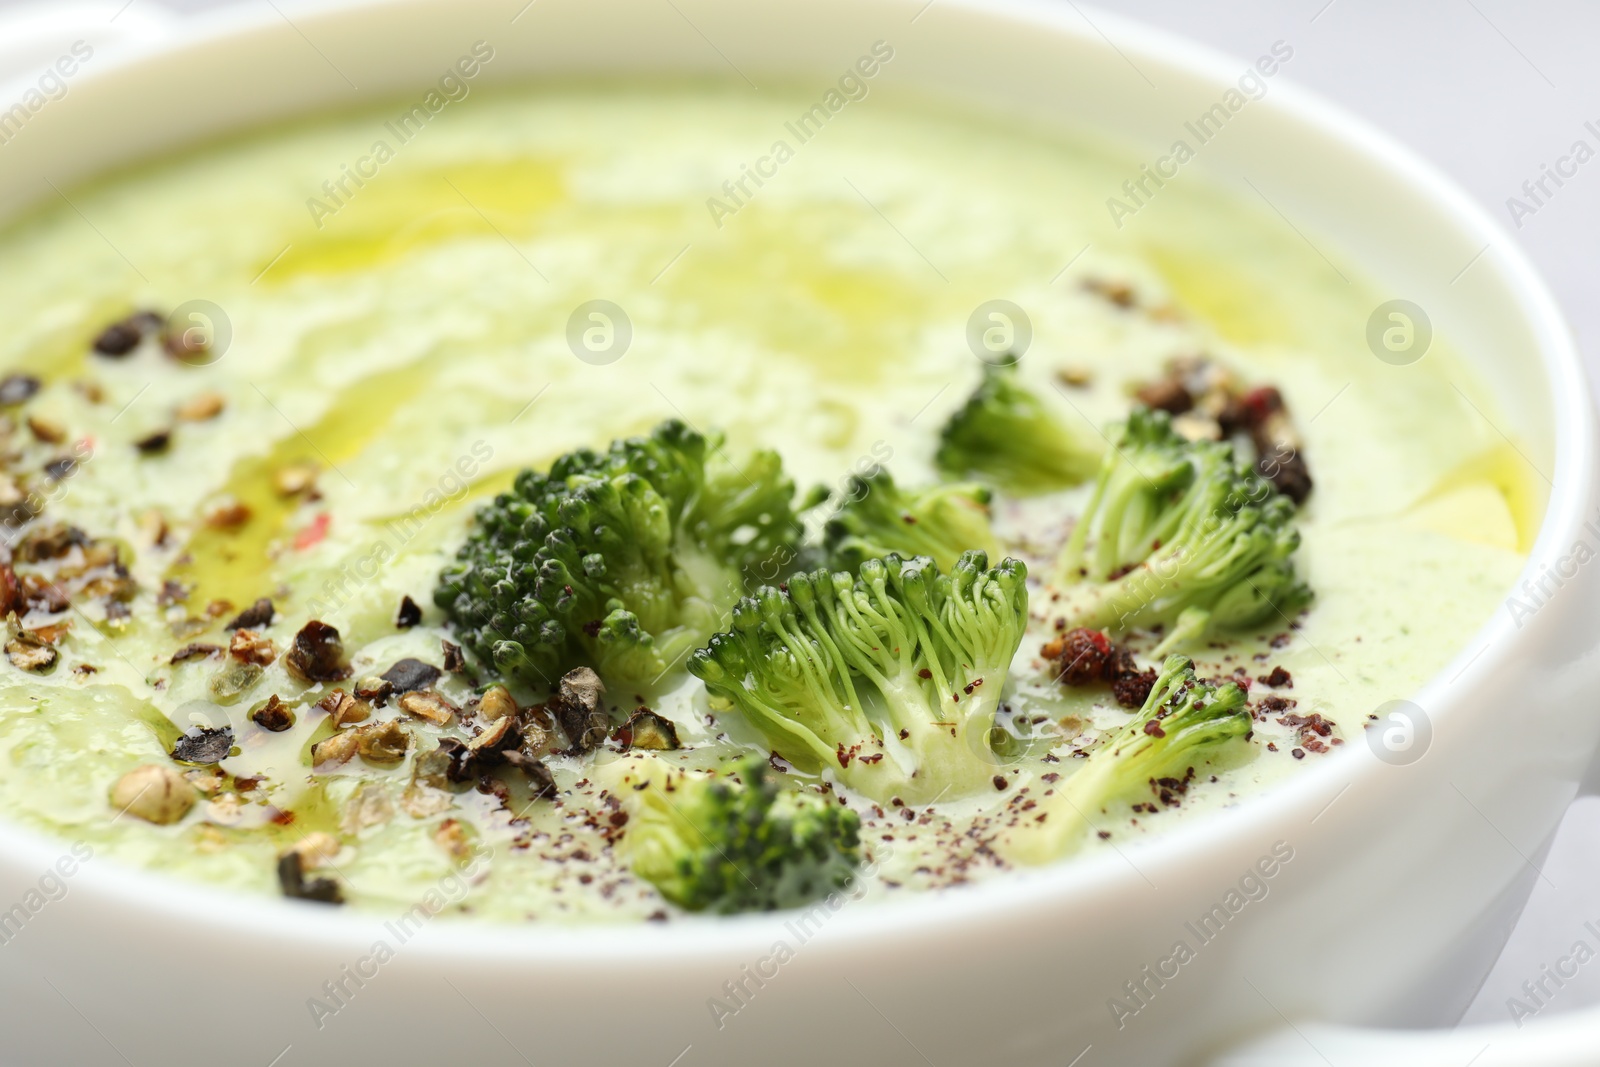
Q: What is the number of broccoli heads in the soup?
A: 7